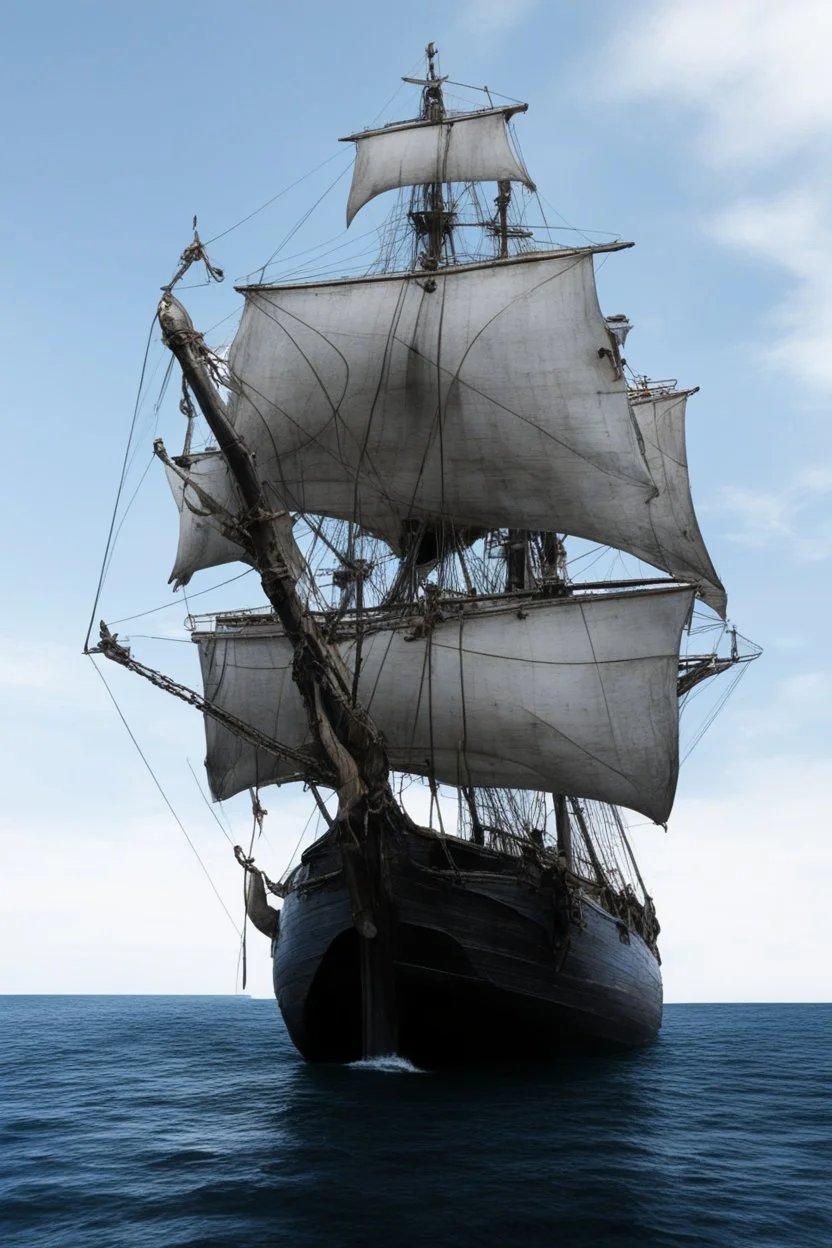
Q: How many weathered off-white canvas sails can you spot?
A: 5